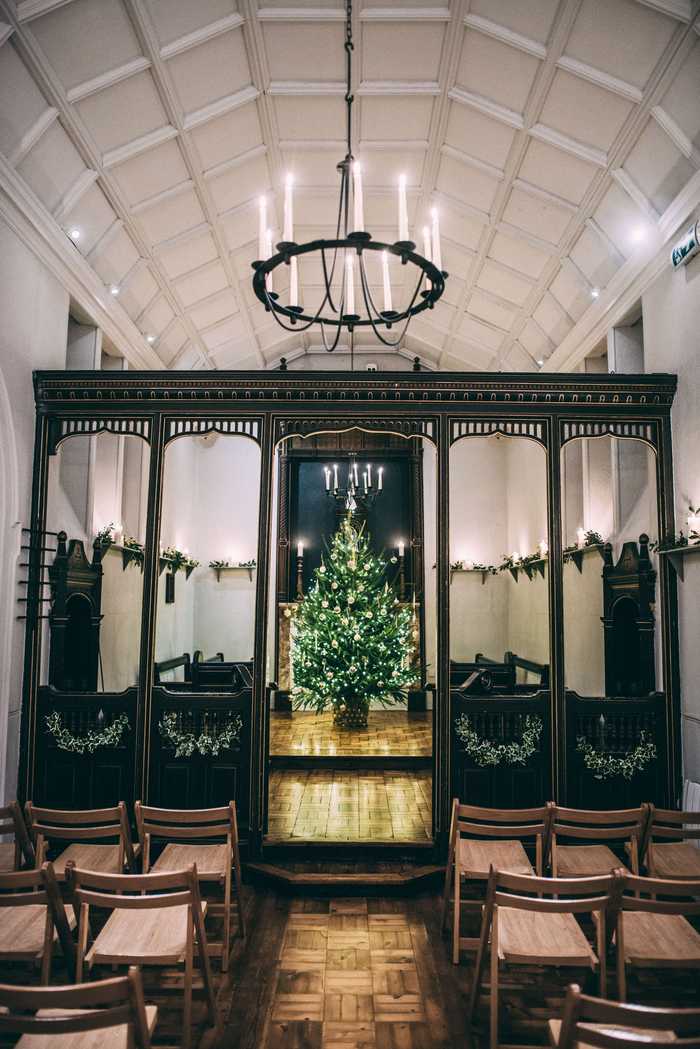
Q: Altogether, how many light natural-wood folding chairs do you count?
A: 12